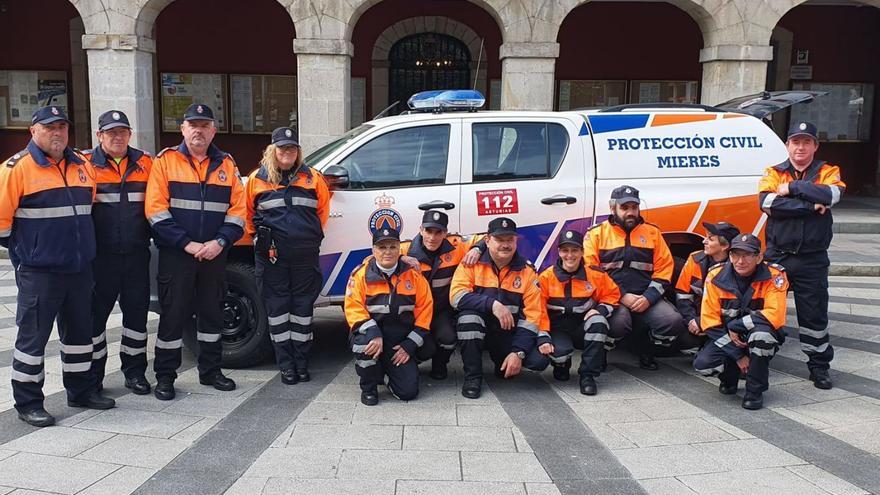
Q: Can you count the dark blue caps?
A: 12